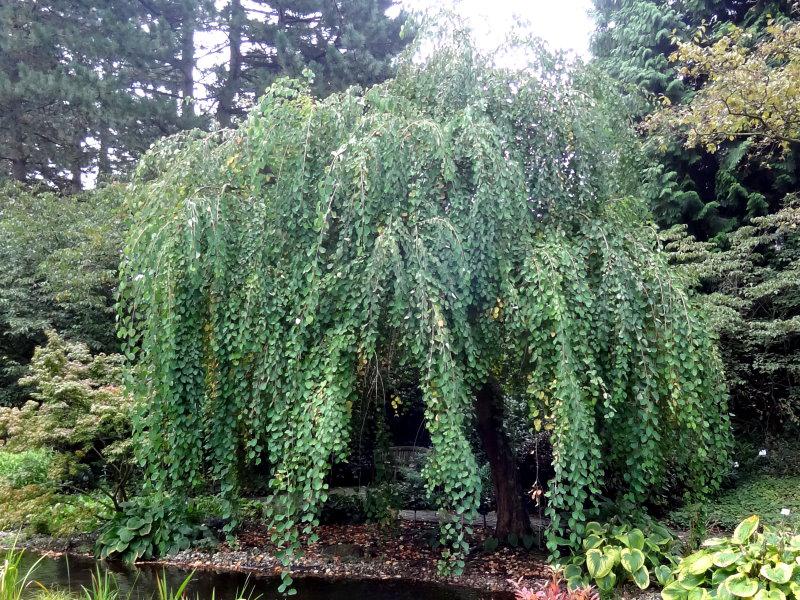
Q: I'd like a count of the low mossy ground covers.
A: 1